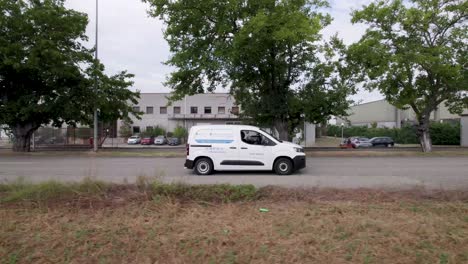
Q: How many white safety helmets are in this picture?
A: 0